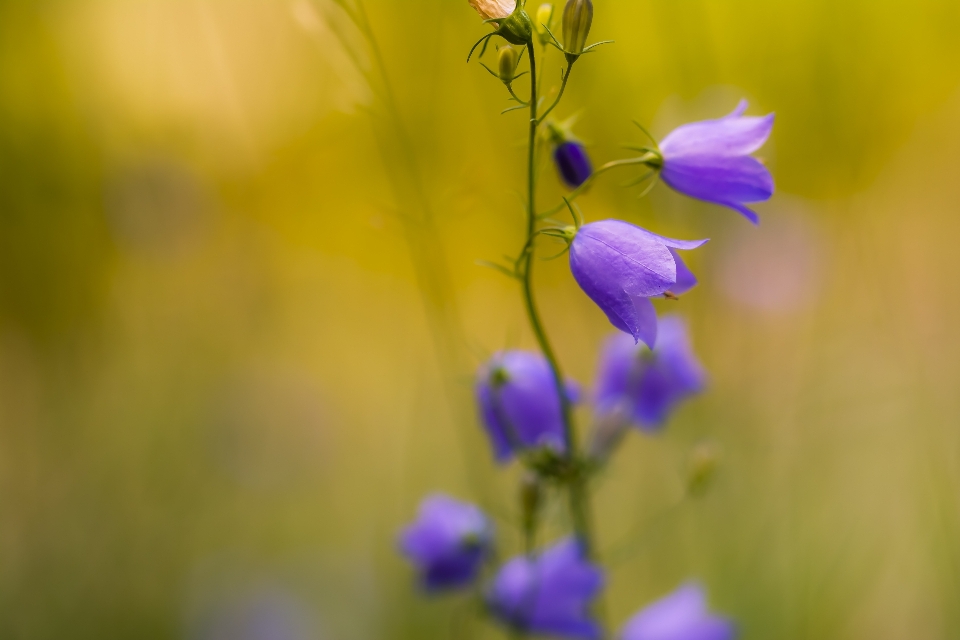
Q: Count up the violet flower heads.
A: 8